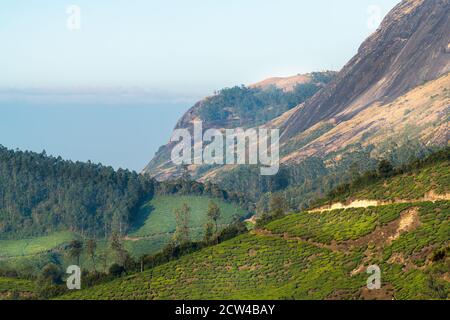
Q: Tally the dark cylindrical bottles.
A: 0